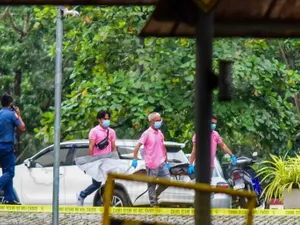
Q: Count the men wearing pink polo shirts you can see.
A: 3